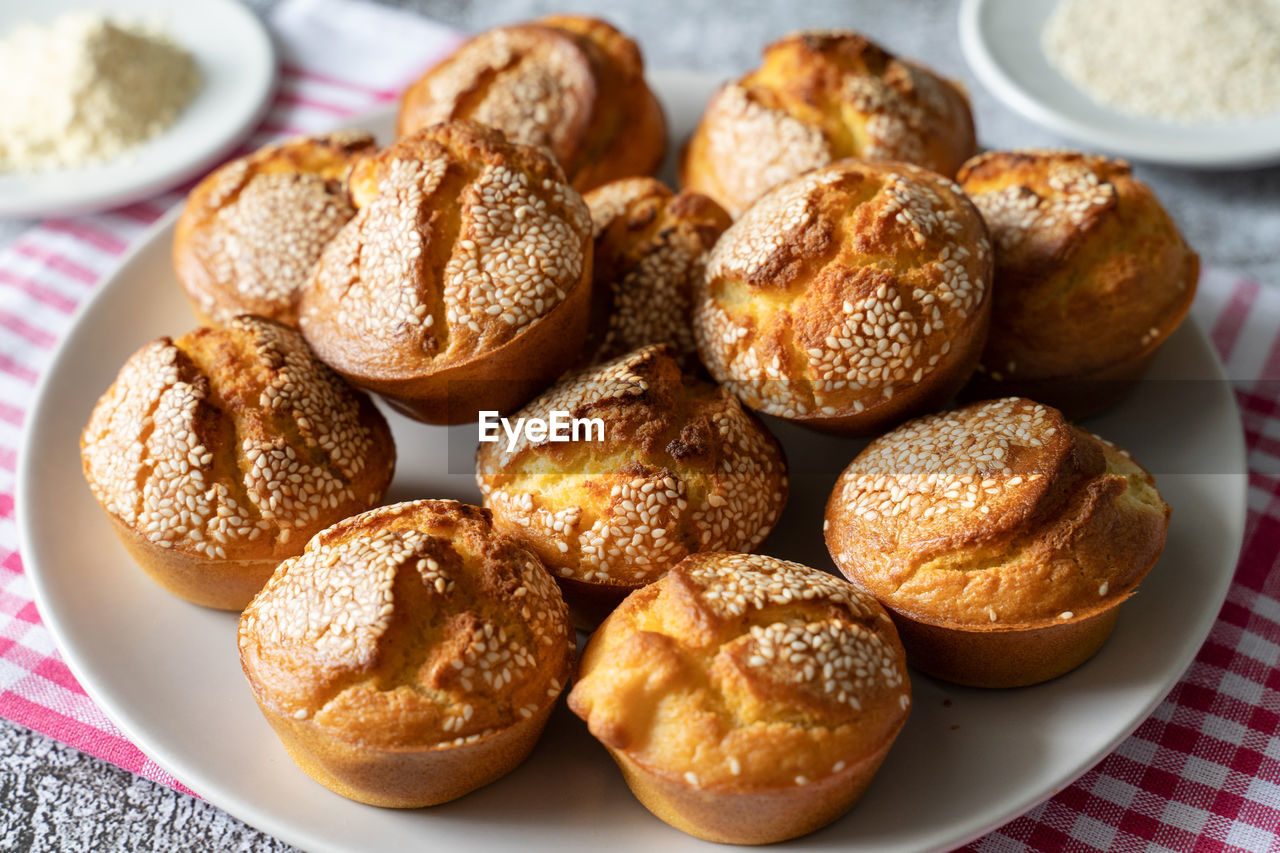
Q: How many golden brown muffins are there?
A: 12